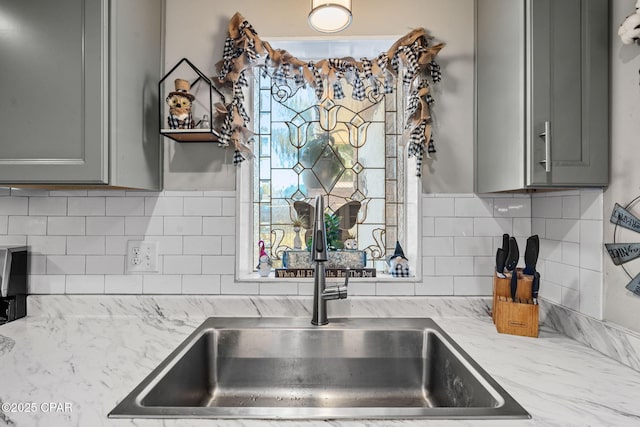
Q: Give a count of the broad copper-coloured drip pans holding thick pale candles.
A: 0